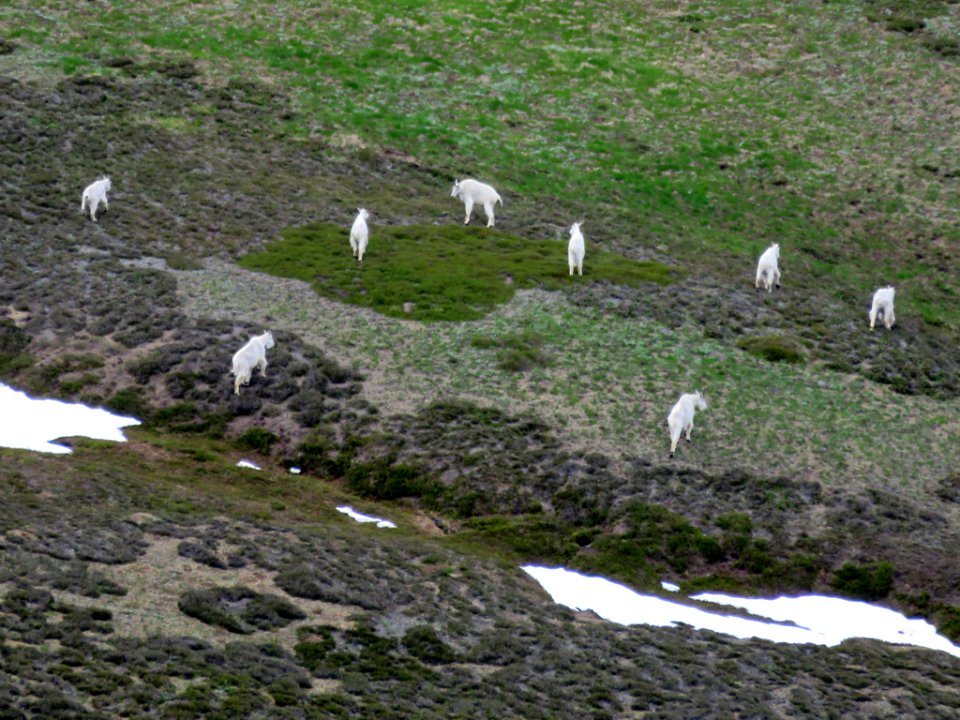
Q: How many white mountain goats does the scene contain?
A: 8